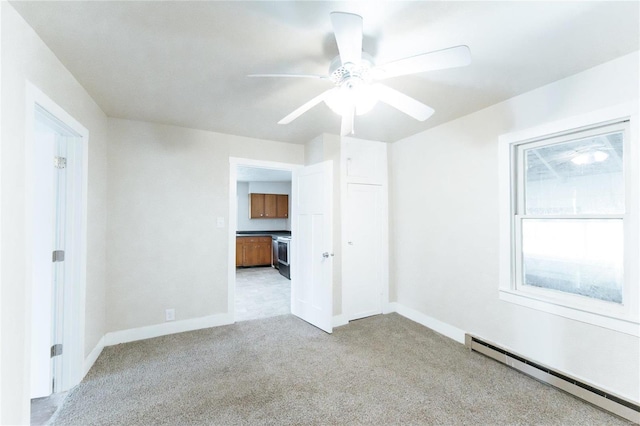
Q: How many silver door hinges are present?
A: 3